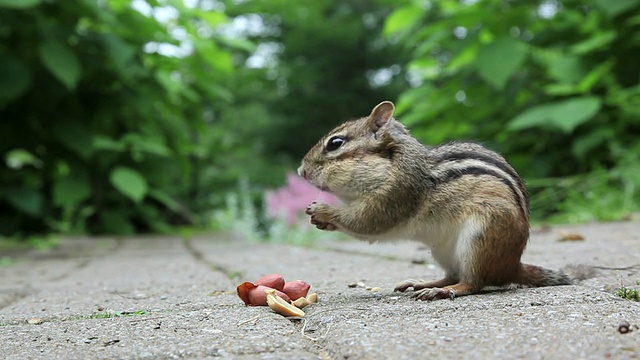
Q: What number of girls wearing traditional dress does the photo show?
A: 0